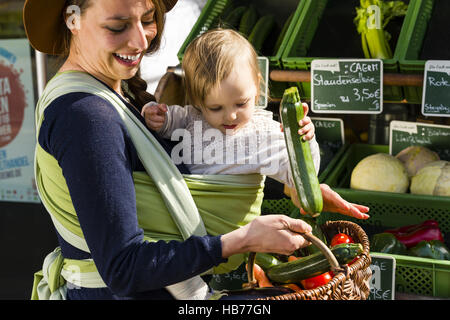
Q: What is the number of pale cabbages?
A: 3